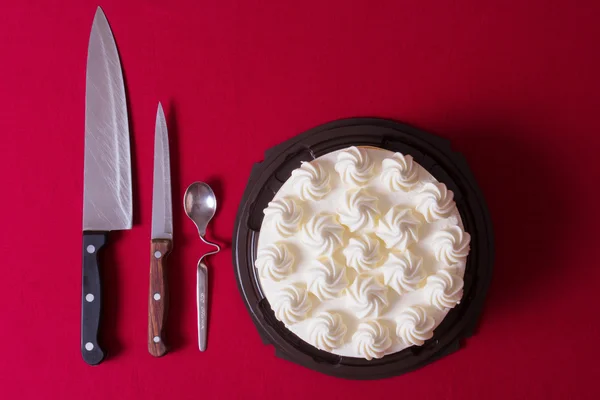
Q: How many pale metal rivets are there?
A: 6